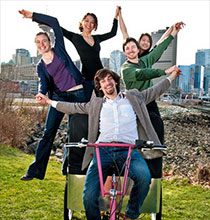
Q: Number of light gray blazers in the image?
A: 1